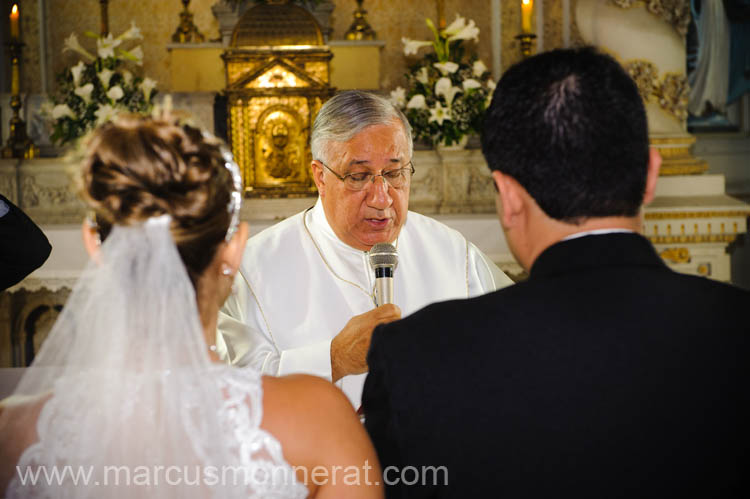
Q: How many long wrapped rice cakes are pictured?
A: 0